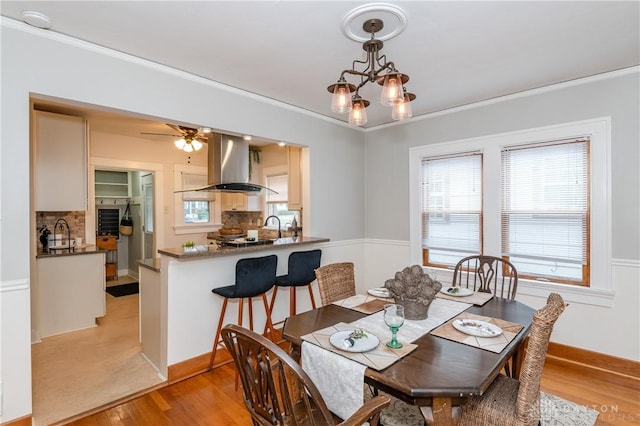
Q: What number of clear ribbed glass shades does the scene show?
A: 4